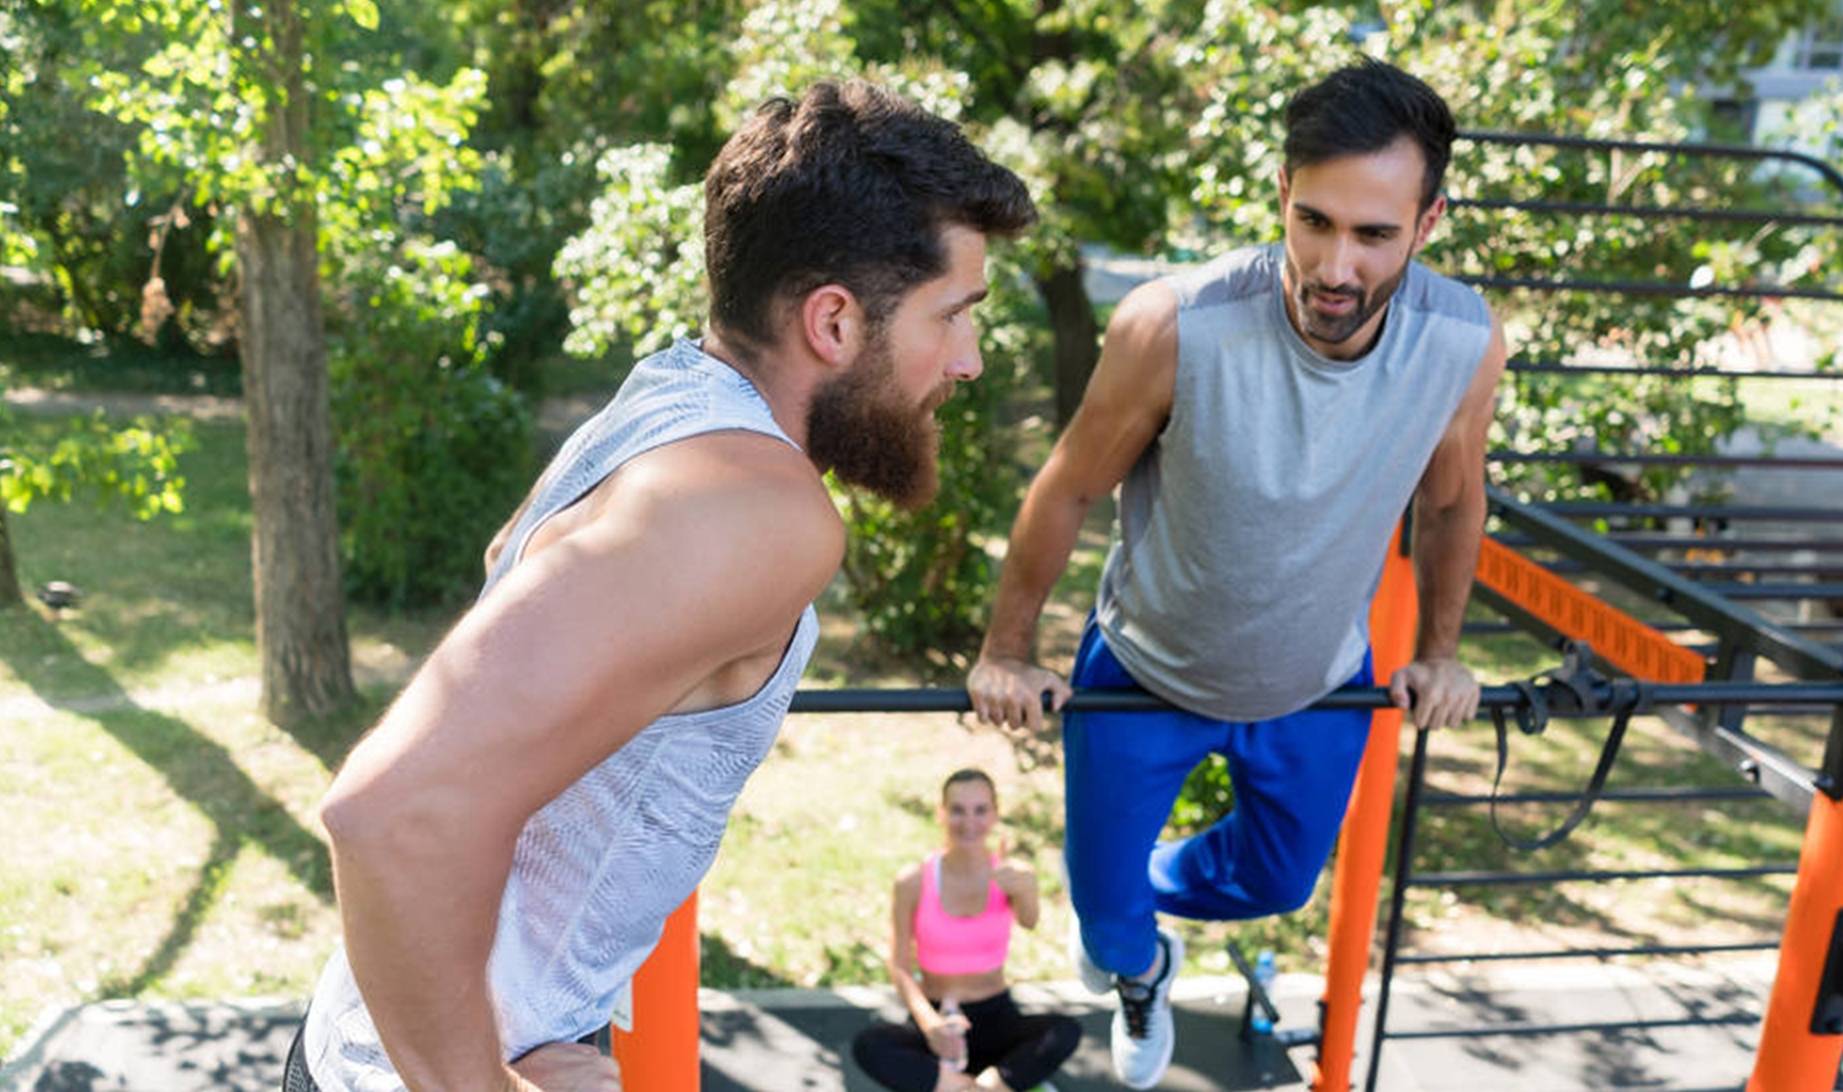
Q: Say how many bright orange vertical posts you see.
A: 3